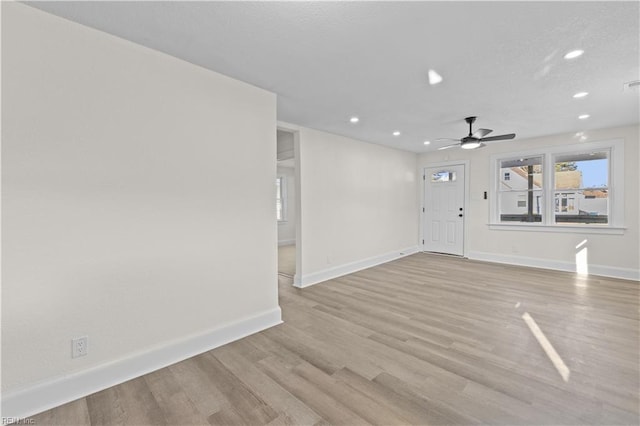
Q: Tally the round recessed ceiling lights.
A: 6